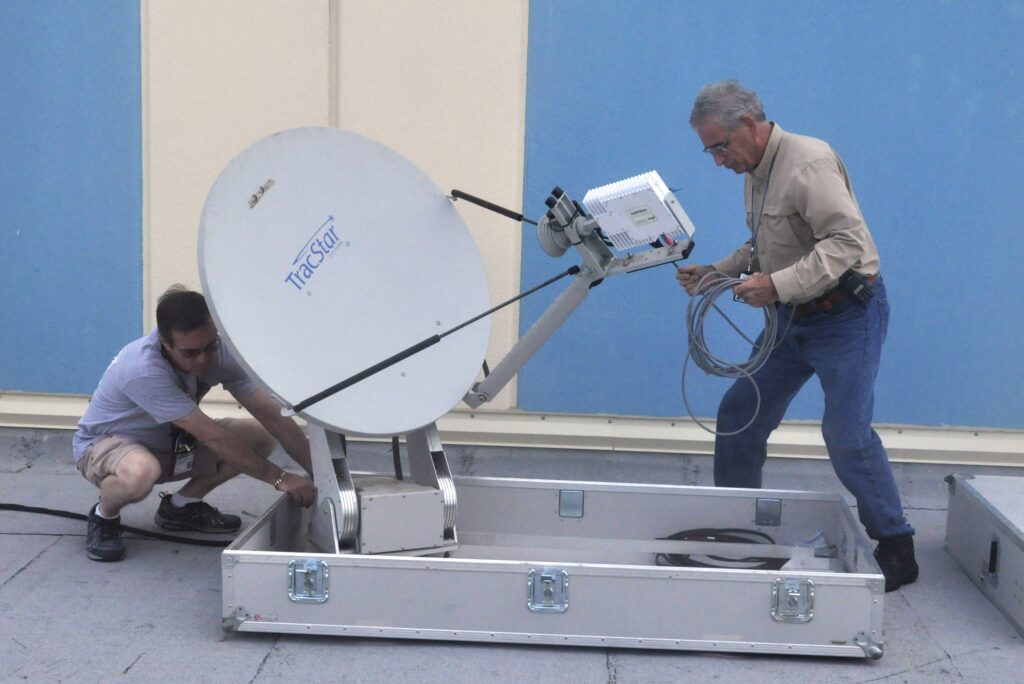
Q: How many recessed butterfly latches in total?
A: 3